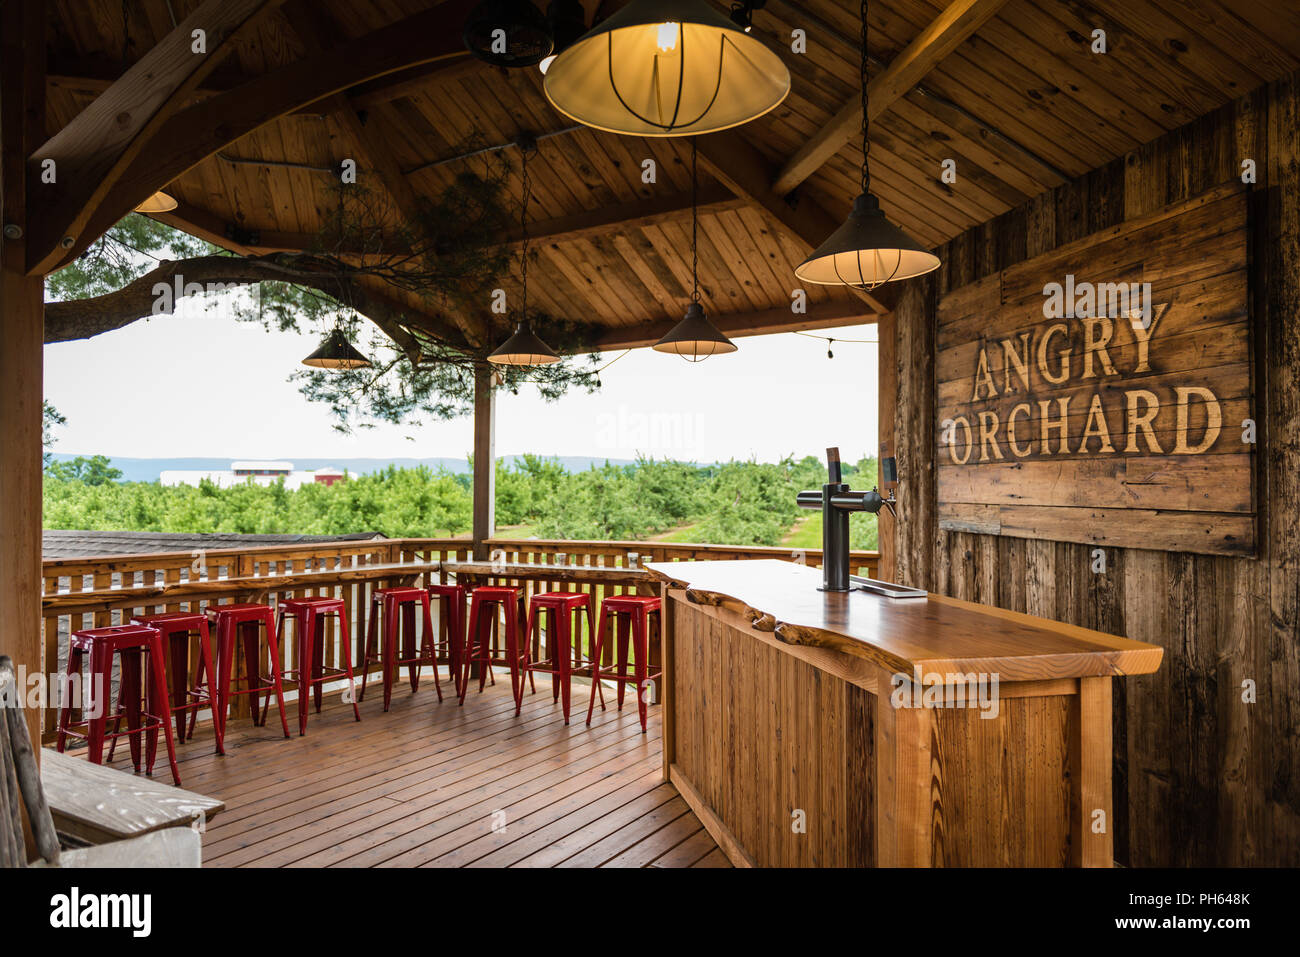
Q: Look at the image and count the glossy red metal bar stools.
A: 9